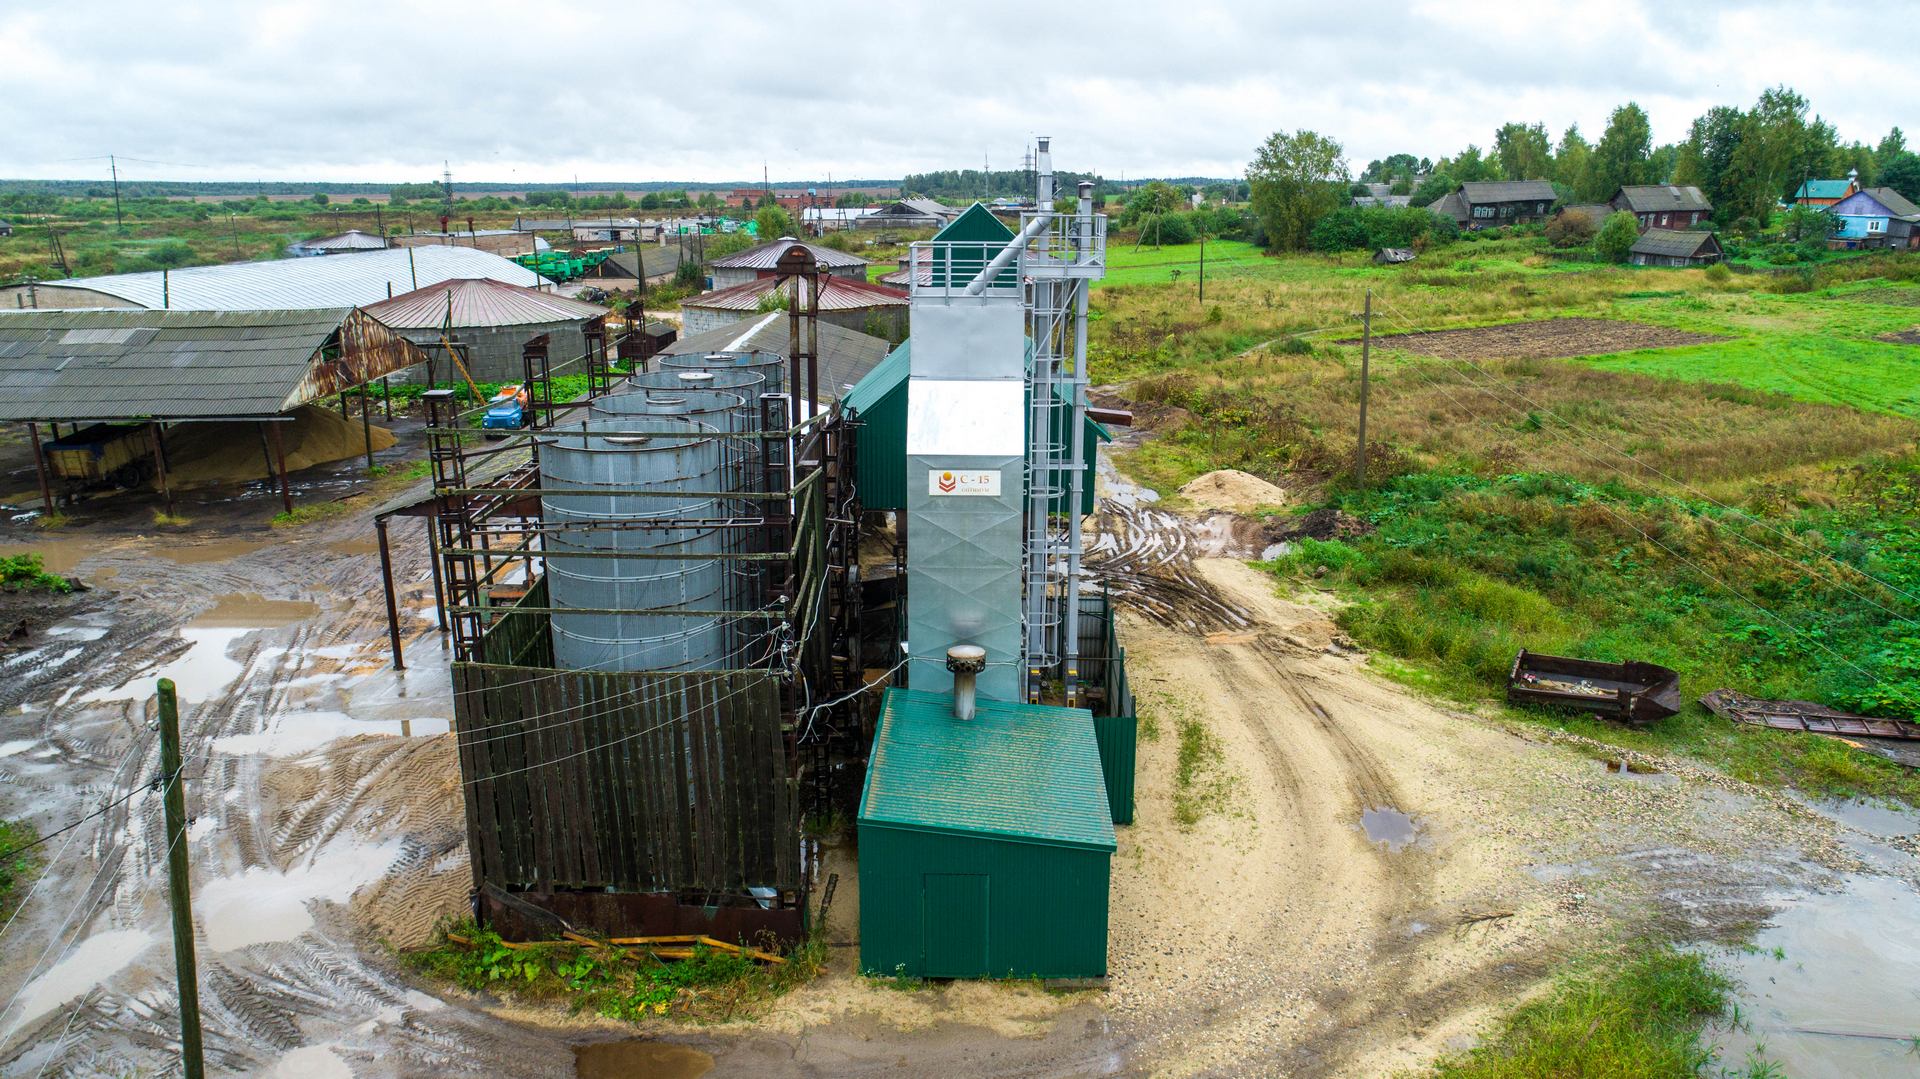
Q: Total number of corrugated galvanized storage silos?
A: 4